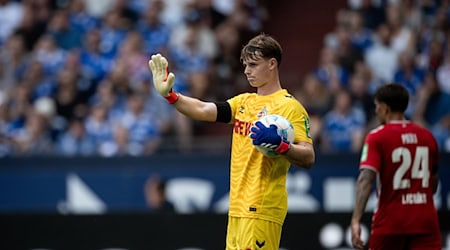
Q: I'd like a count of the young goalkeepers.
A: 1